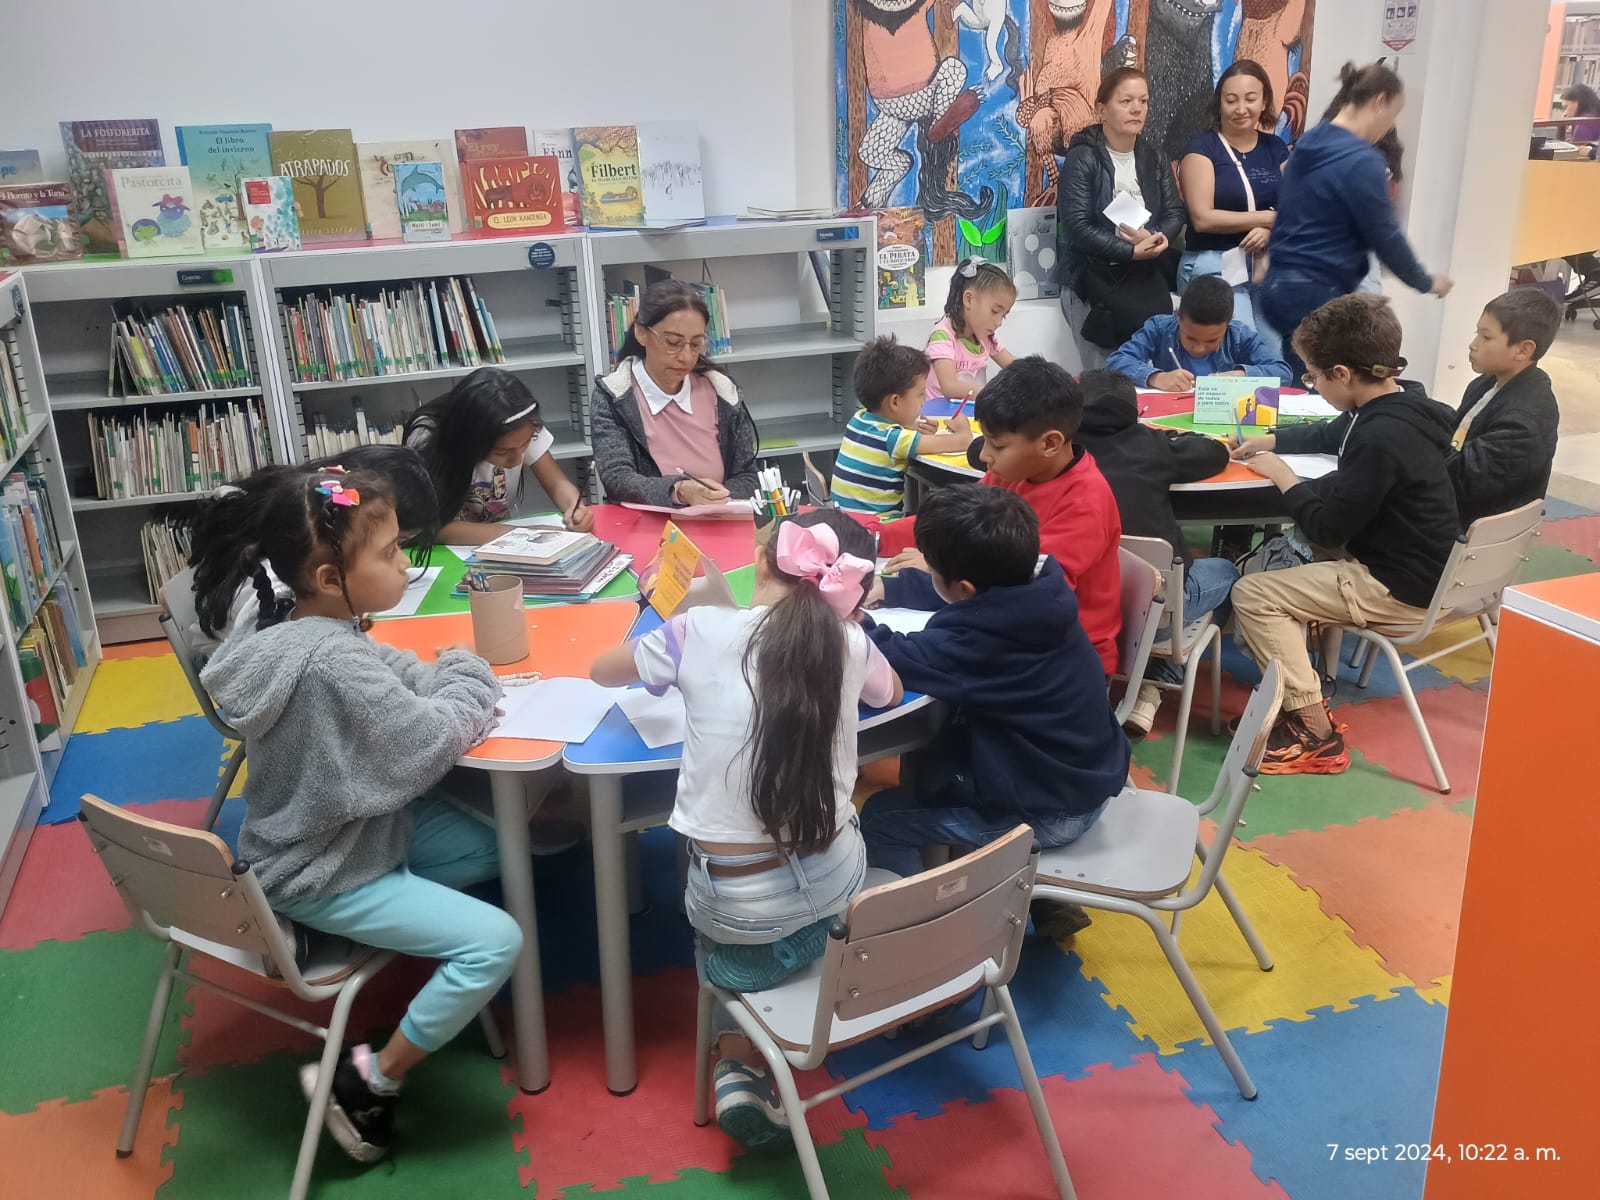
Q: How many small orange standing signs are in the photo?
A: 1